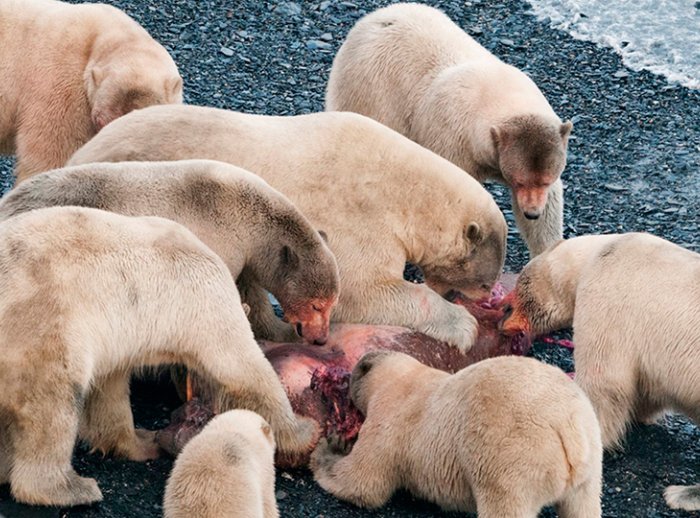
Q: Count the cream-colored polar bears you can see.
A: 8